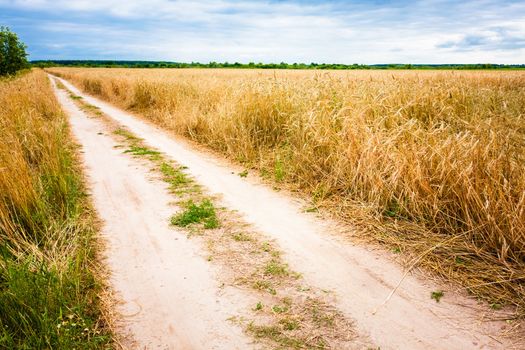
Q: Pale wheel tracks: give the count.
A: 2